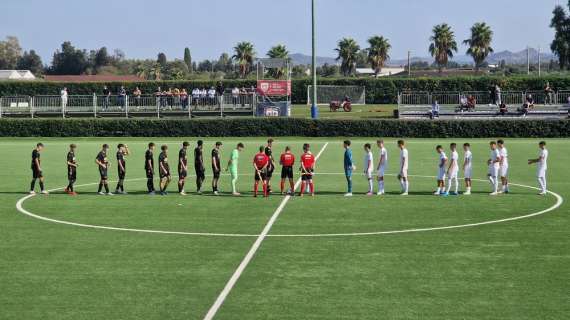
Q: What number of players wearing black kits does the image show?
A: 9